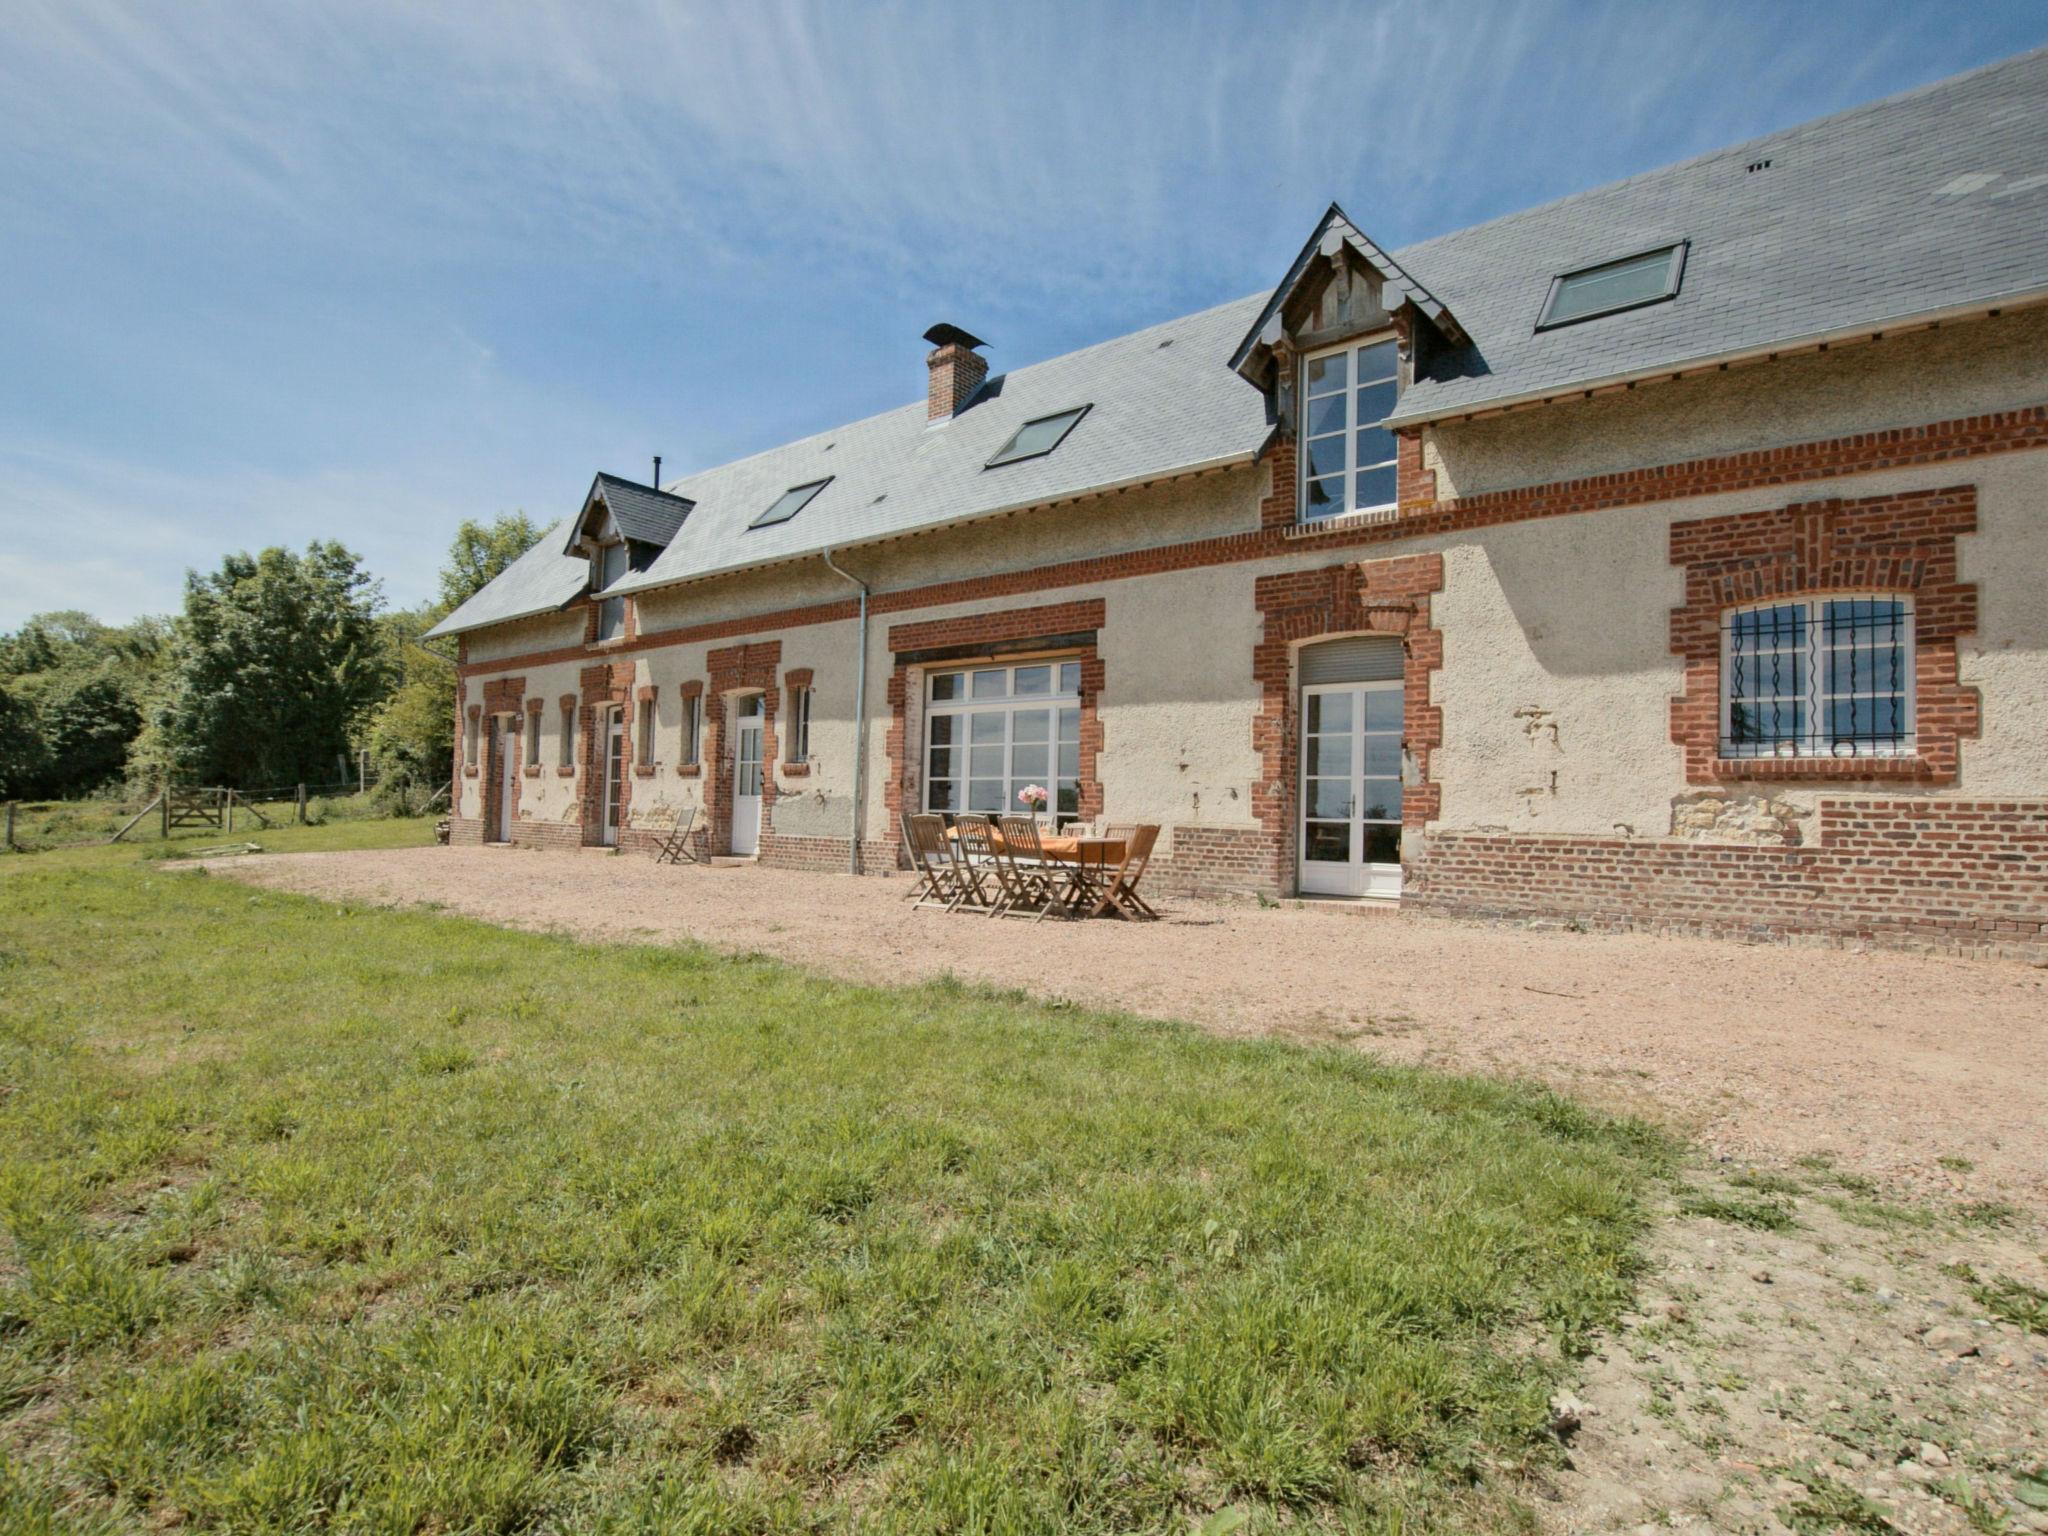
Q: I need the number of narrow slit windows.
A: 6